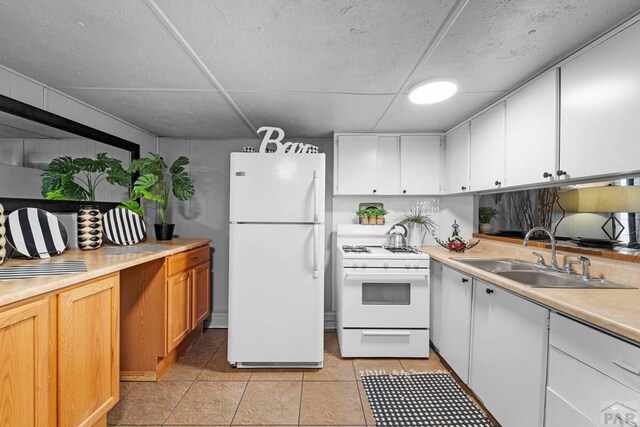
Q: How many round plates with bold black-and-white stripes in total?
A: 2